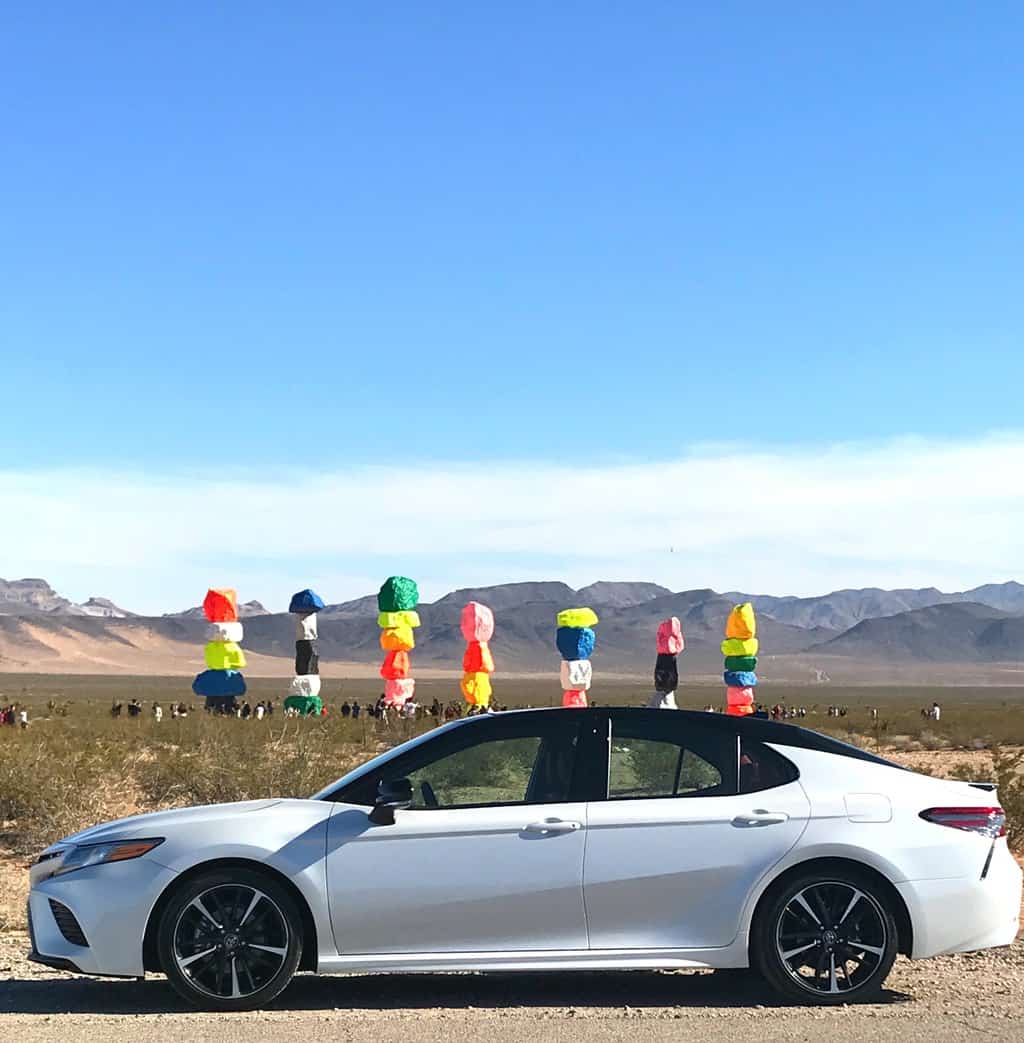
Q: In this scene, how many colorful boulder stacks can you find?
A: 7